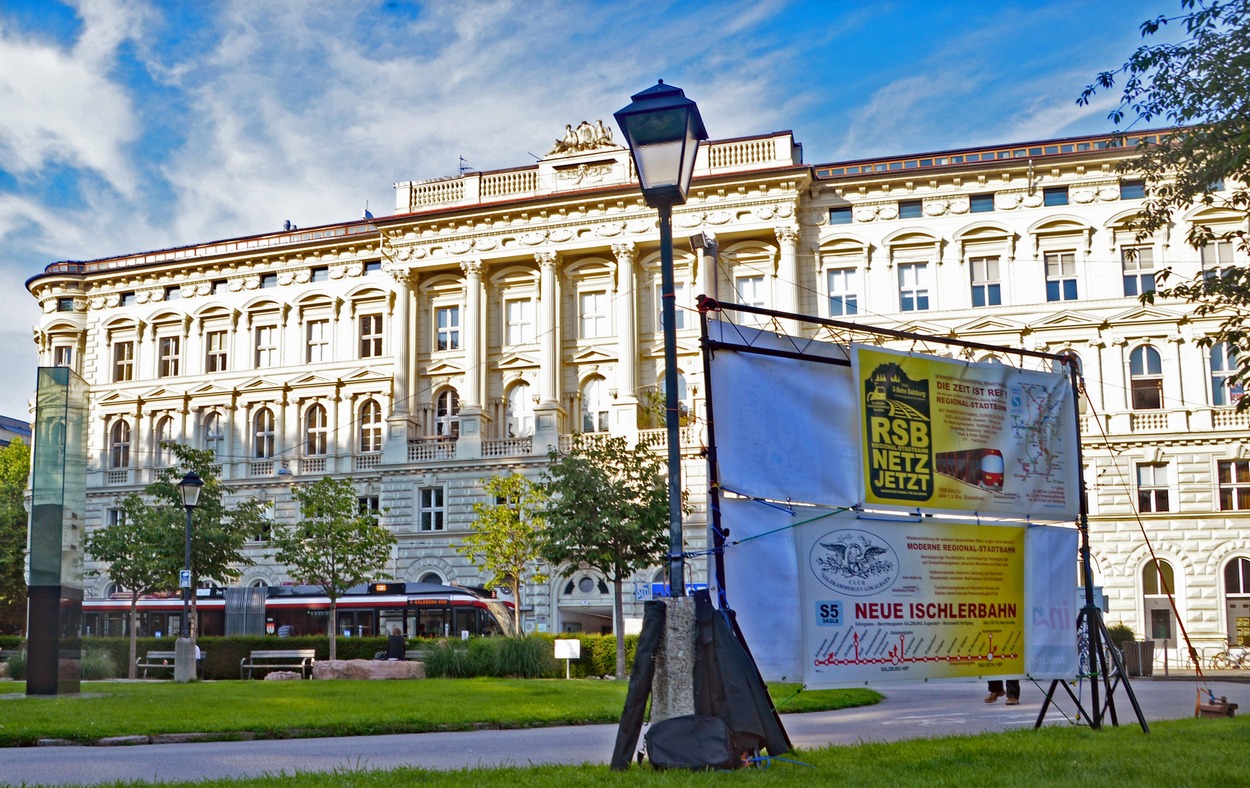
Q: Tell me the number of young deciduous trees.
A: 5